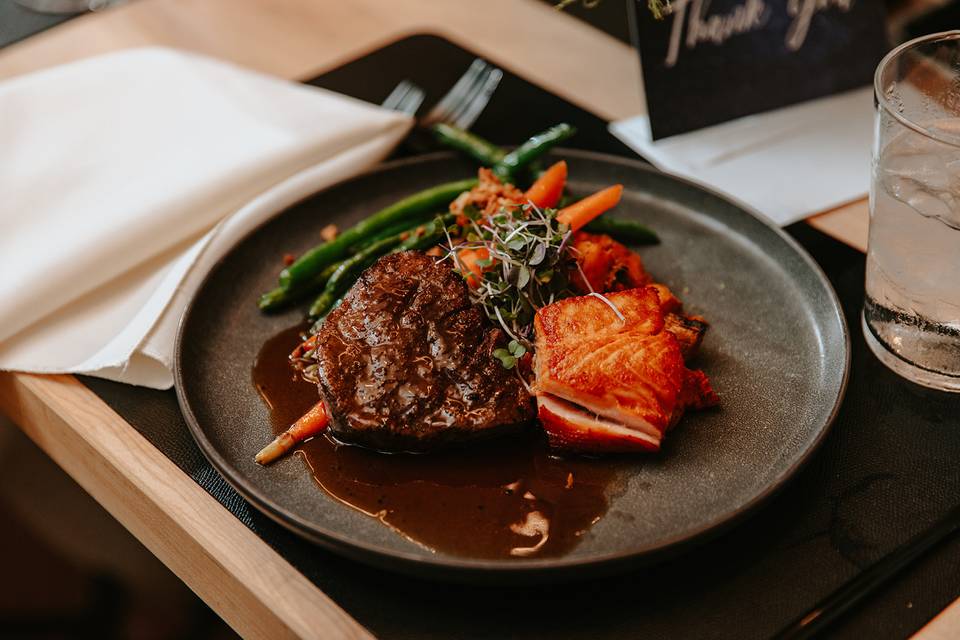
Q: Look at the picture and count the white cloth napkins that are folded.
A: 1